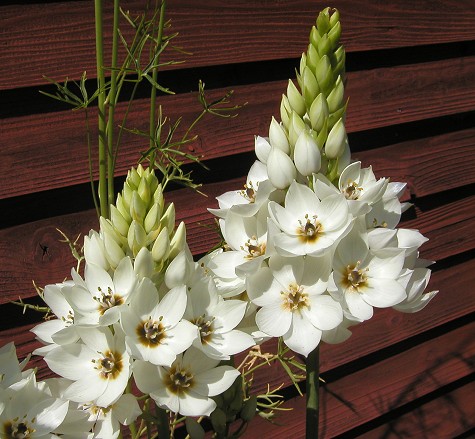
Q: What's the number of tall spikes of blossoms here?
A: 2